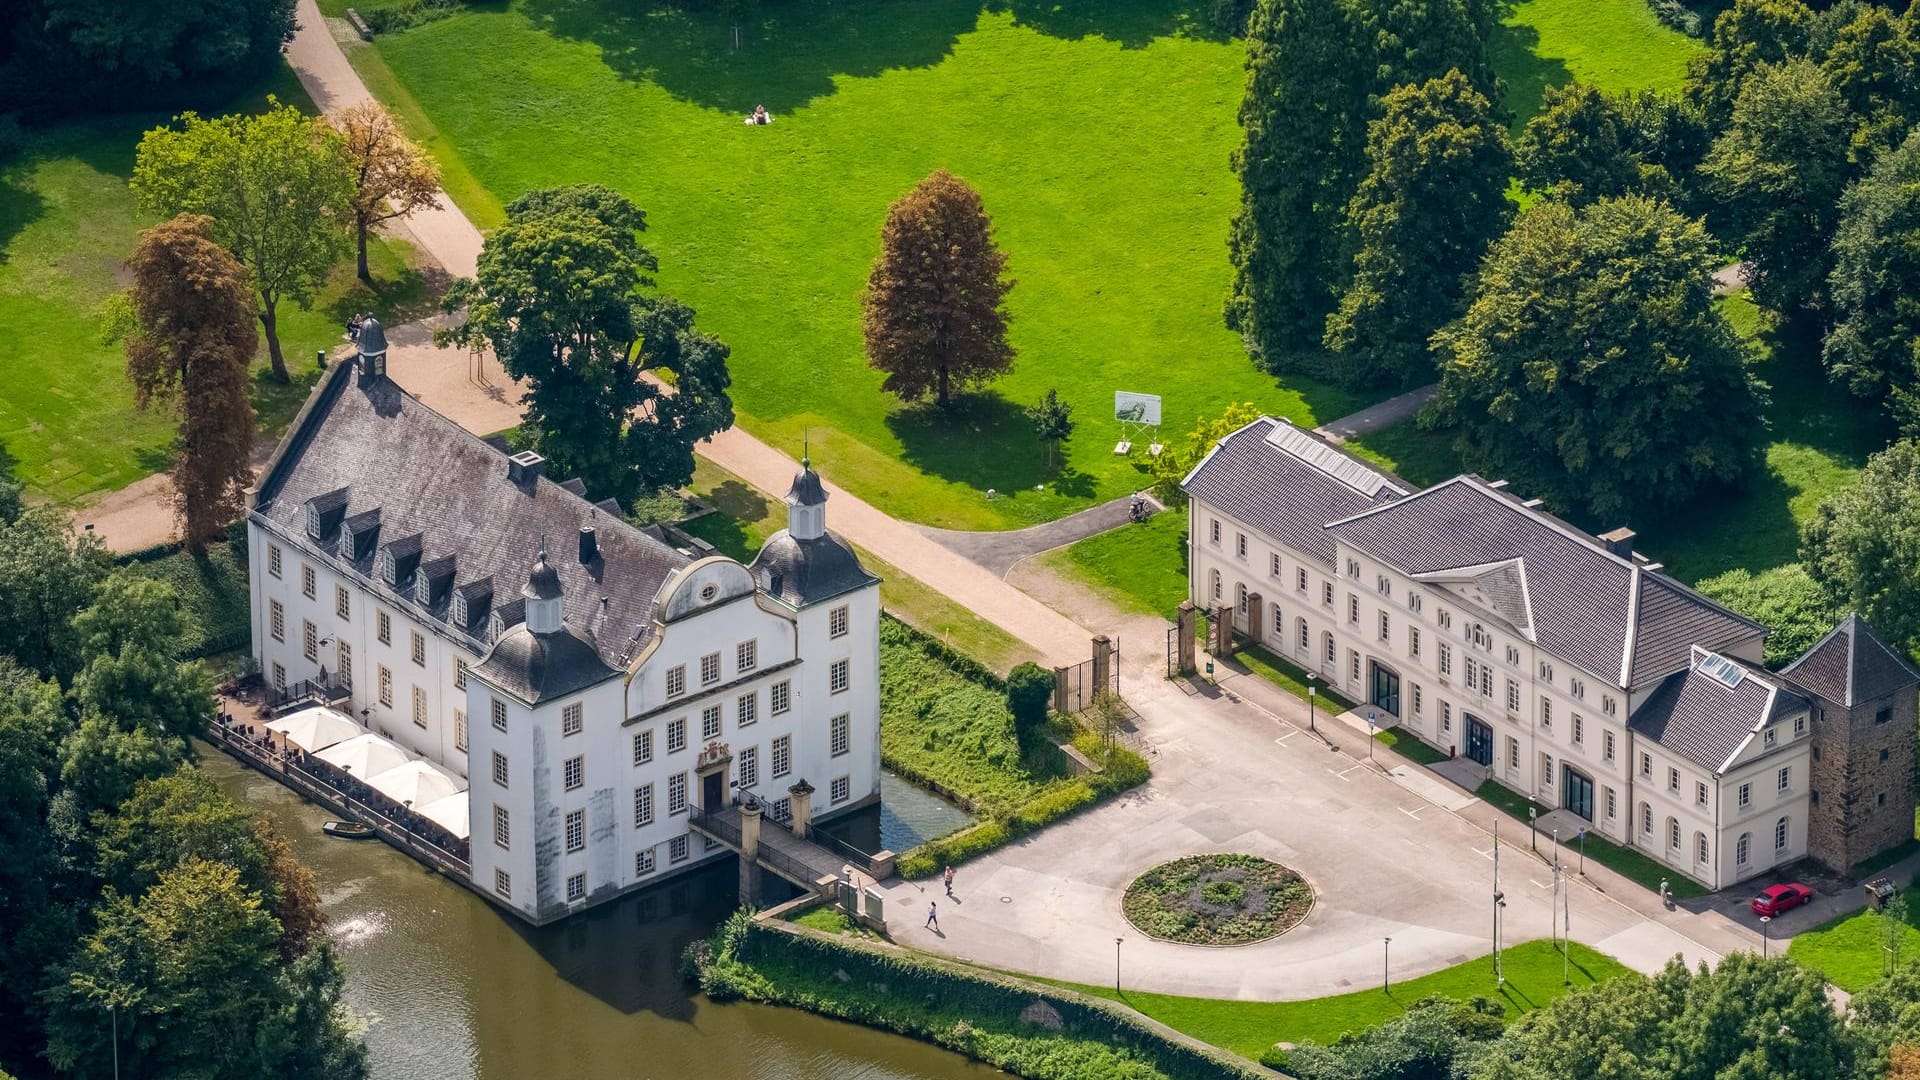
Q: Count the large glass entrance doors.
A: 3